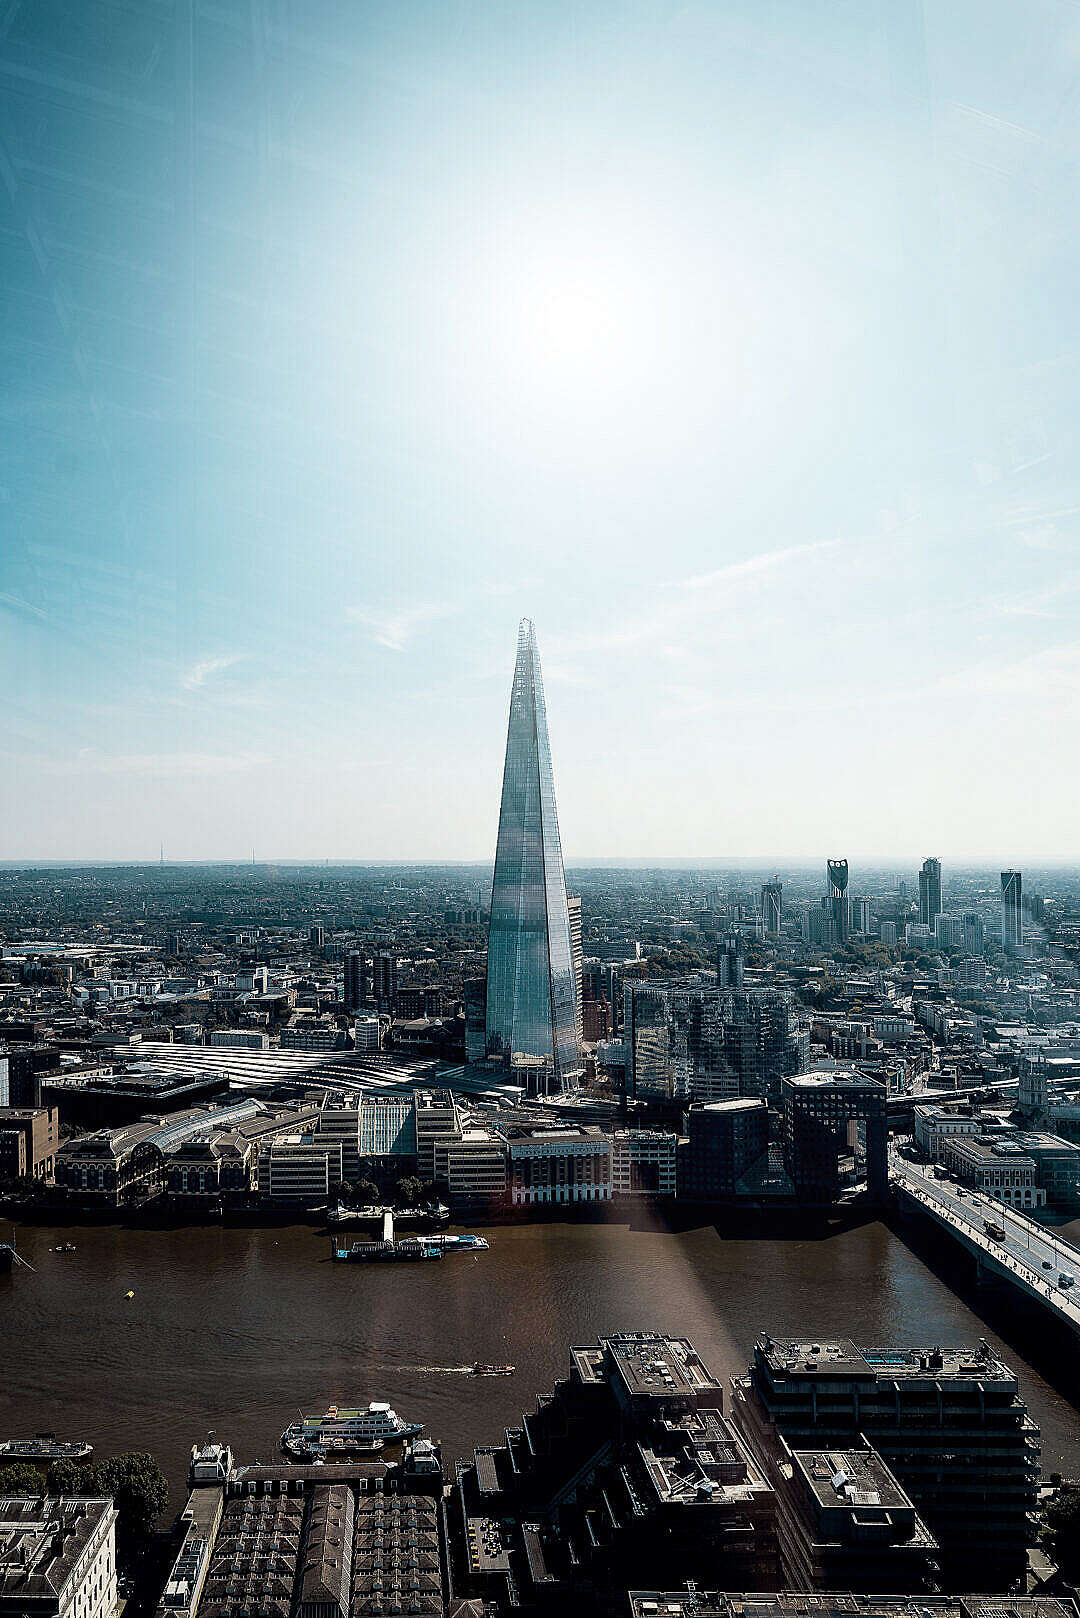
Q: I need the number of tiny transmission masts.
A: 2